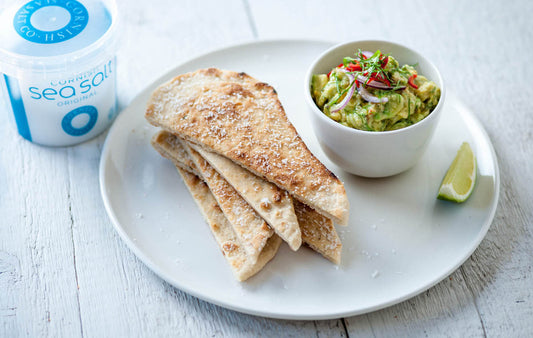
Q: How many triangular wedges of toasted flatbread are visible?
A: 5